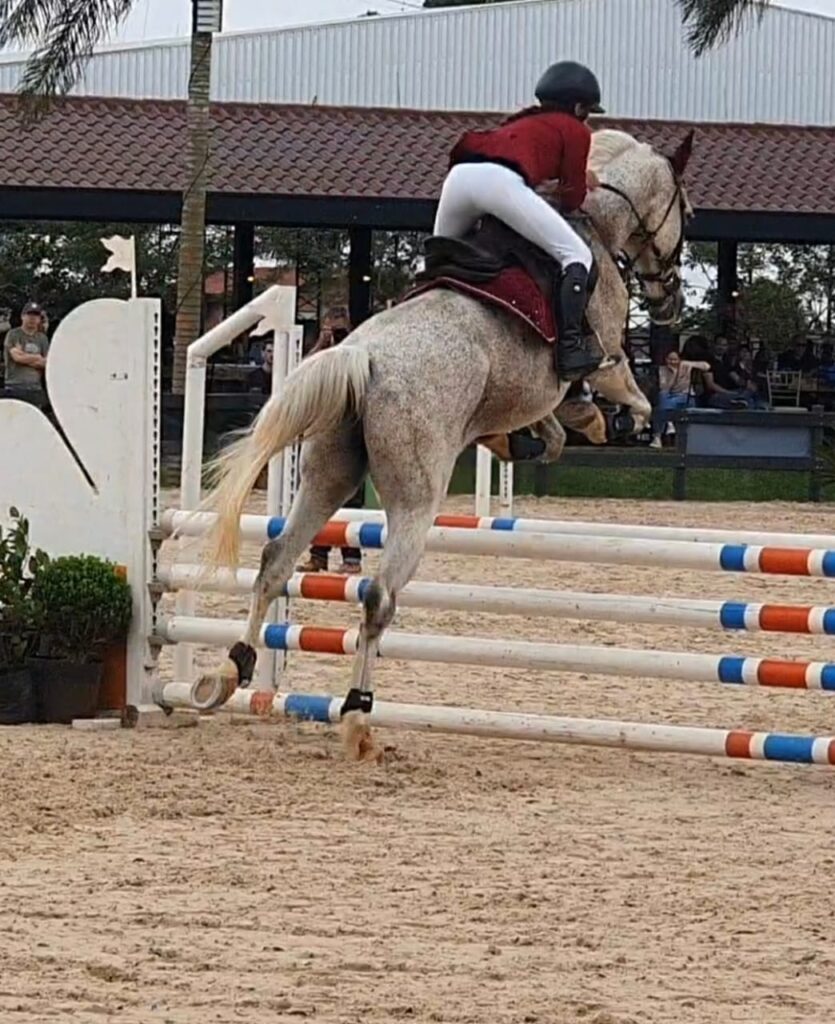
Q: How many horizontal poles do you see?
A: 5